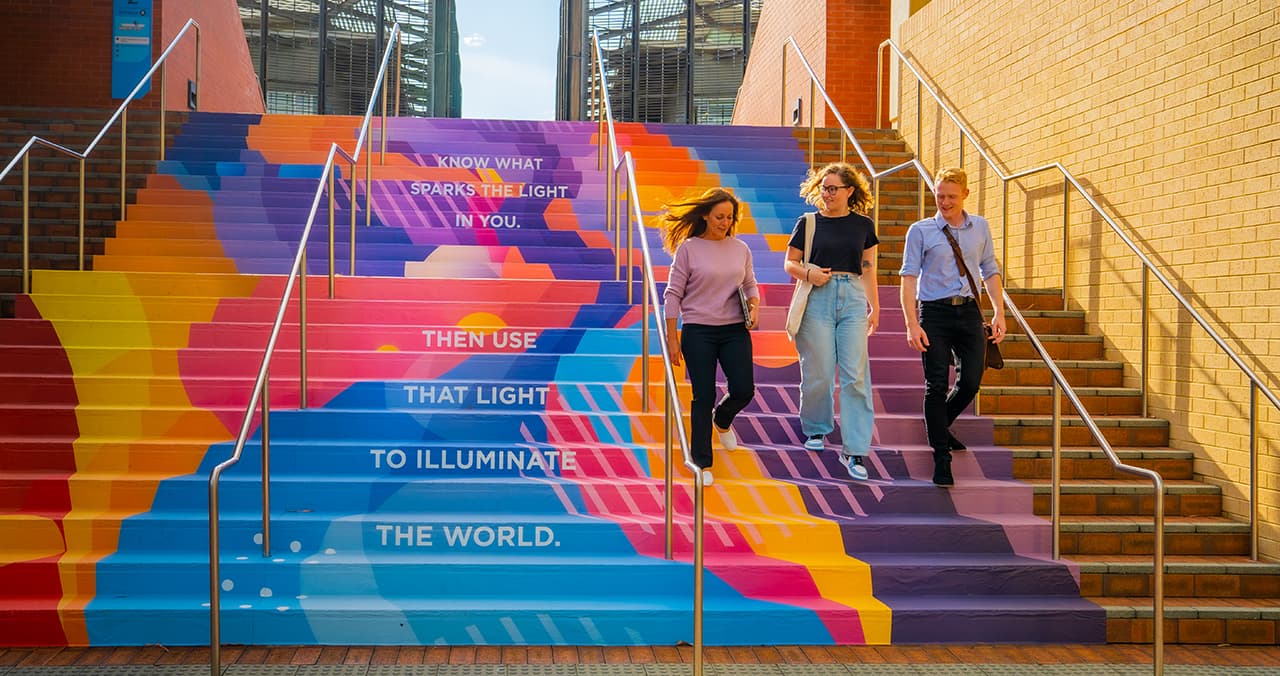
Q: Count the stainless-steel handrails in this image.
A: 5